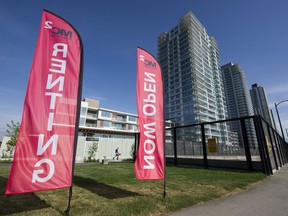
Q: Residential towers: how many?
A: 3